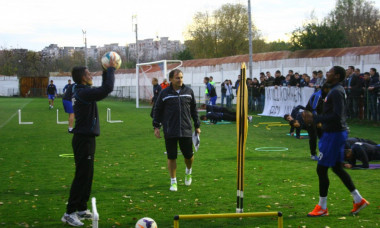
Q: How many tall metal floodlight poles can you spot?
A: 3